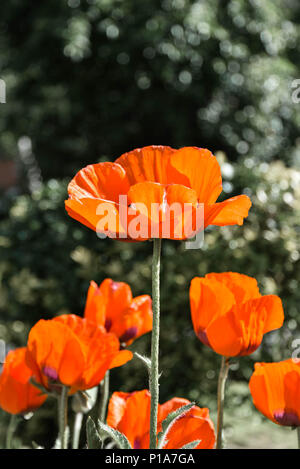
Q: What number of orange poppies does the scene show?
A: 7